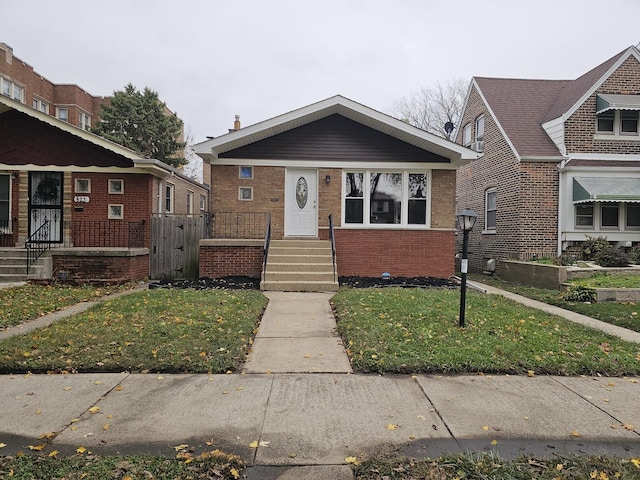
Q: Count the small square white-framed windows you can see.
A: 5